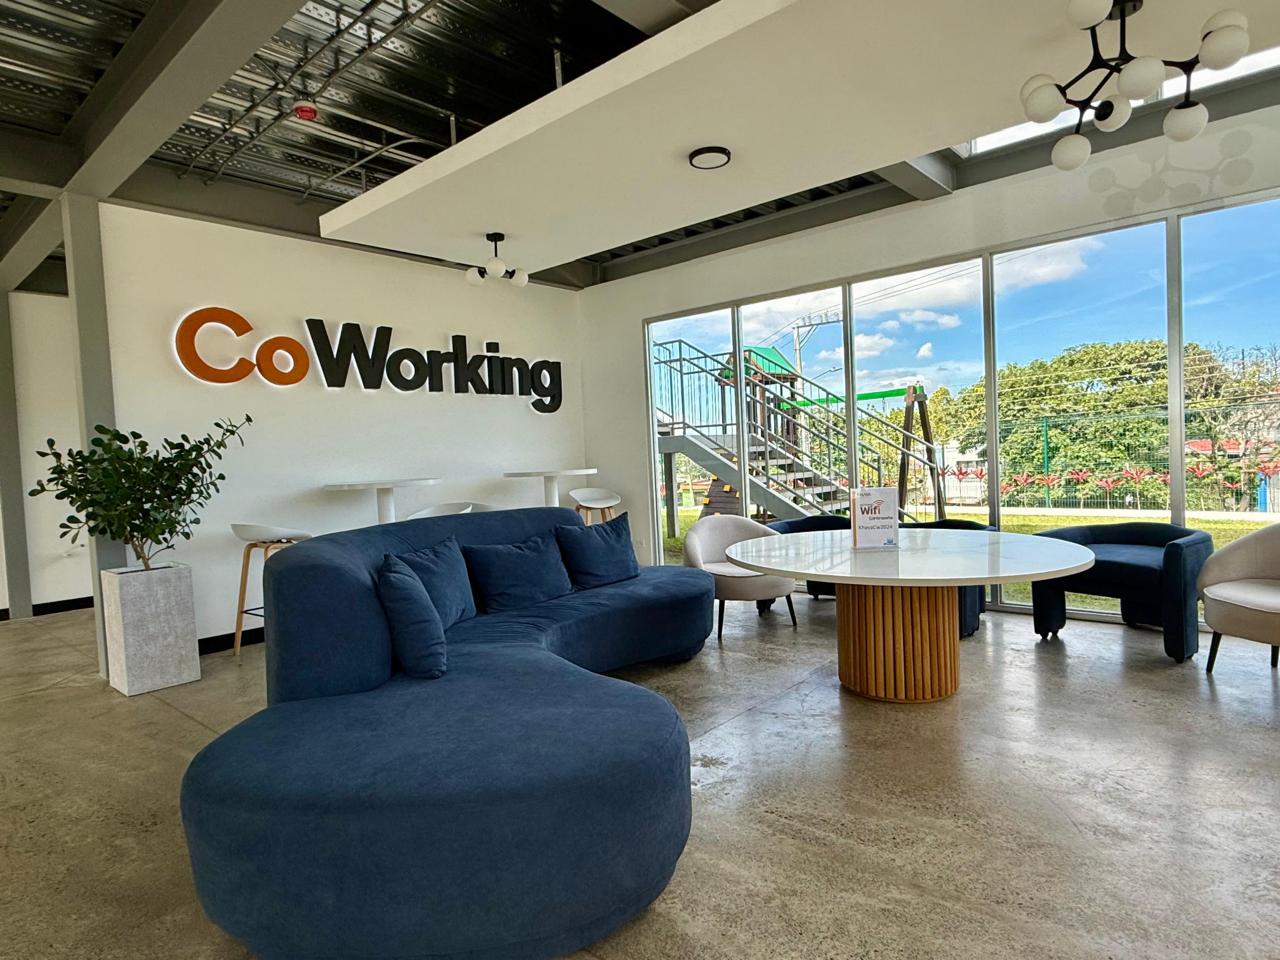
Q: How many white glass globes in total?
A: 12